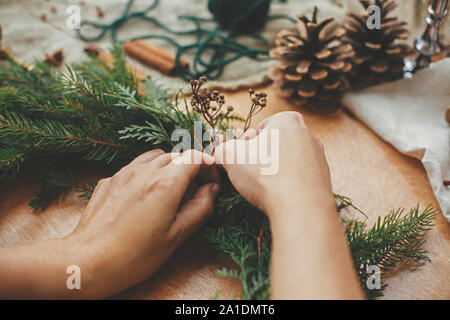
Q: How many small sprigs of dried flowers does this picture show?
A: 2